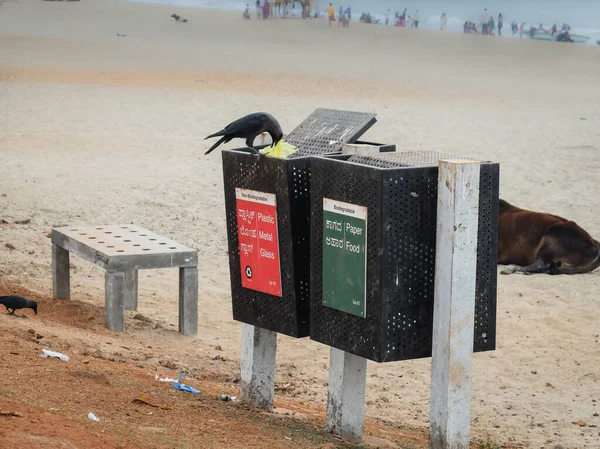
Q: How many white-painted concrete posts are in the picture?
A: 3